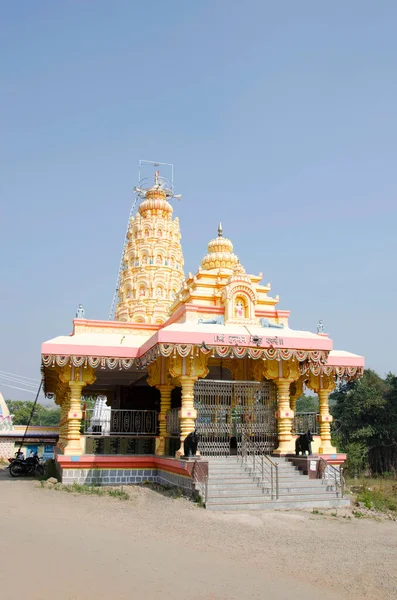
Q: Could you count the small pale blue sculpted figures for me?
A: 4